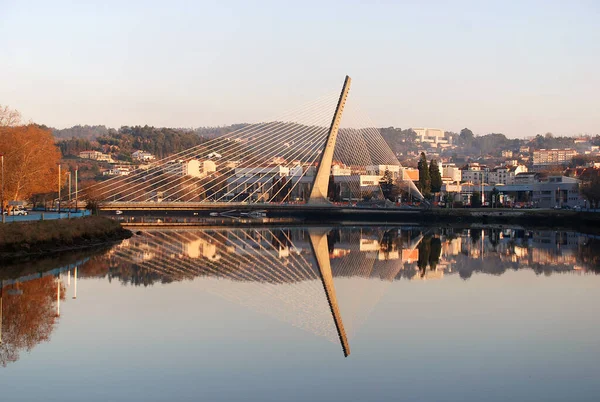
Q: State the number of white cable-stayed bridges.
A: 1